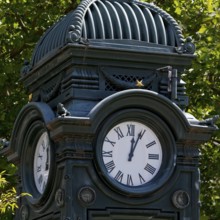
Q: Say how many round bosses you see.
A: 4